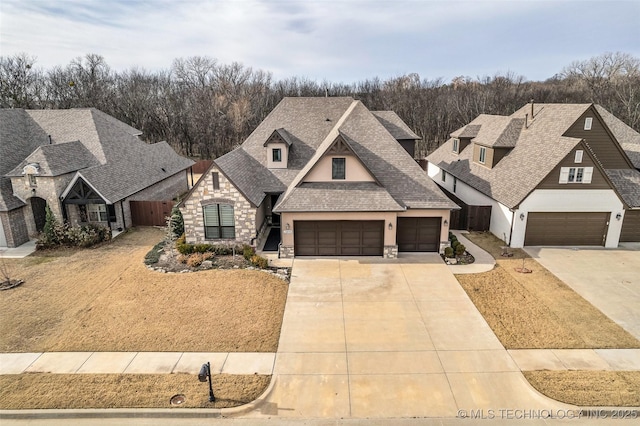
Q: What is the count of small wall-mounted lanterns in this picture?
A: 6